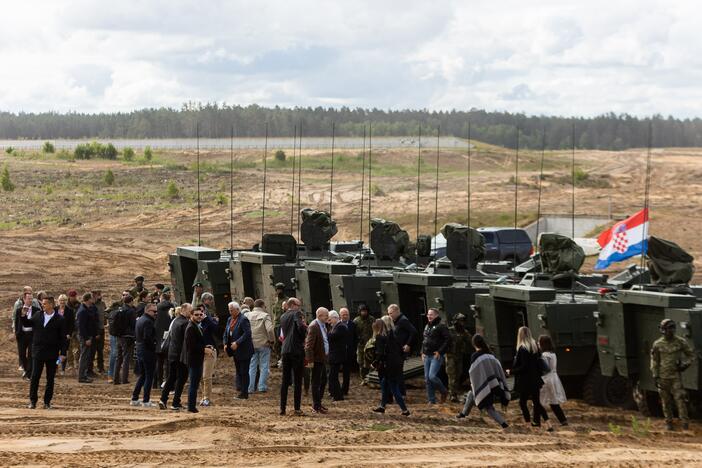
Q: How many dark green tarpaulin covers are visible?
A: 5